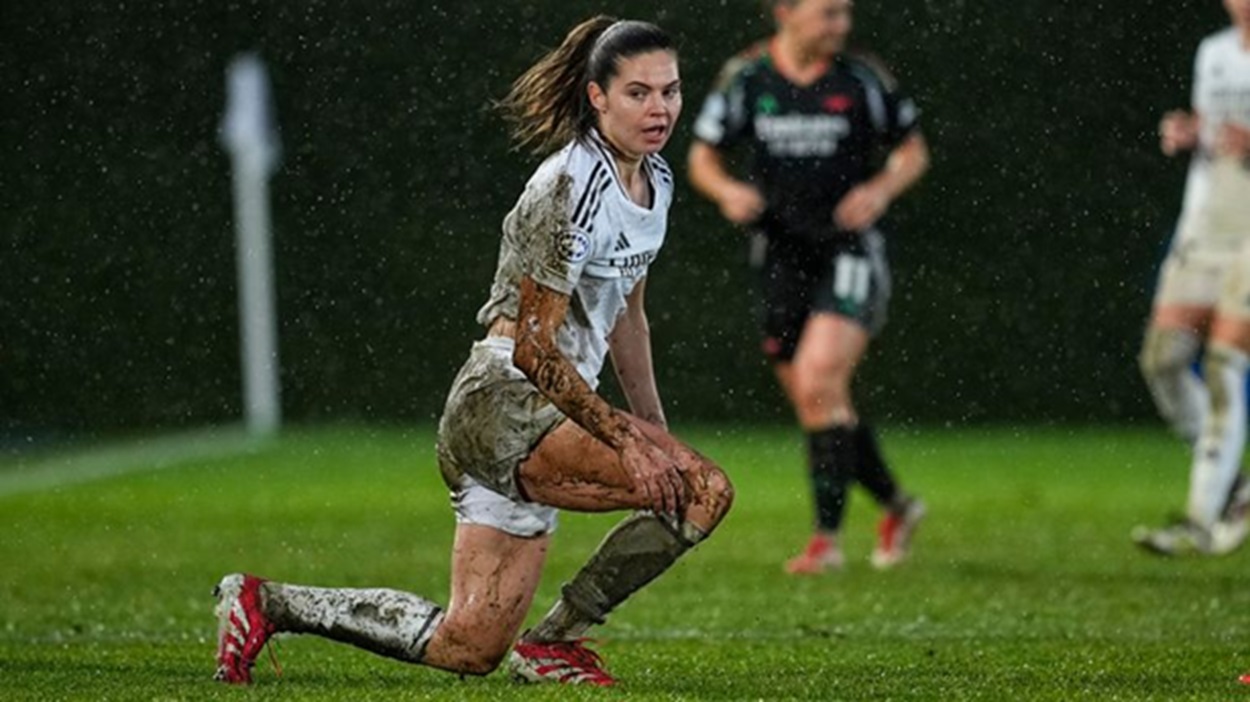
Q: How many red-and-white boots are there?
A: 4